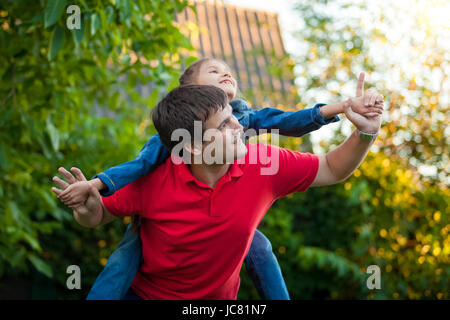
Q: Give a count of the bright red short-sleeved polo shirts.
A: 1